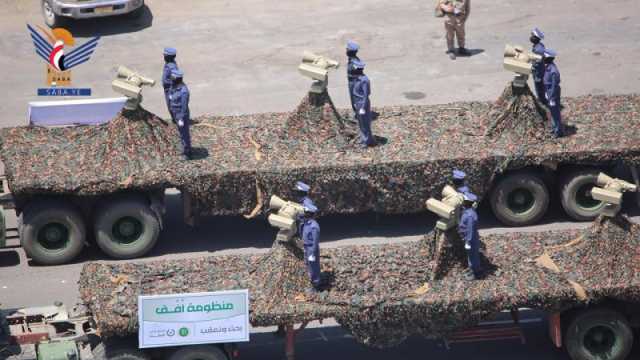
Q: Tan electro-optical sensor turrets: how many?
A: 6